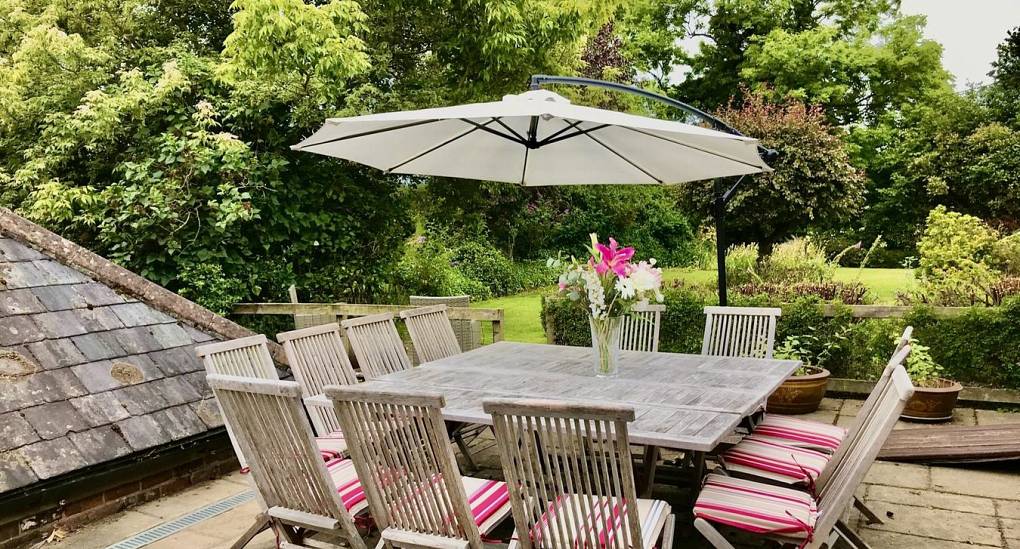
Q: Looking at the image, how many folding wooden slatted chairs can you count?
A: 12